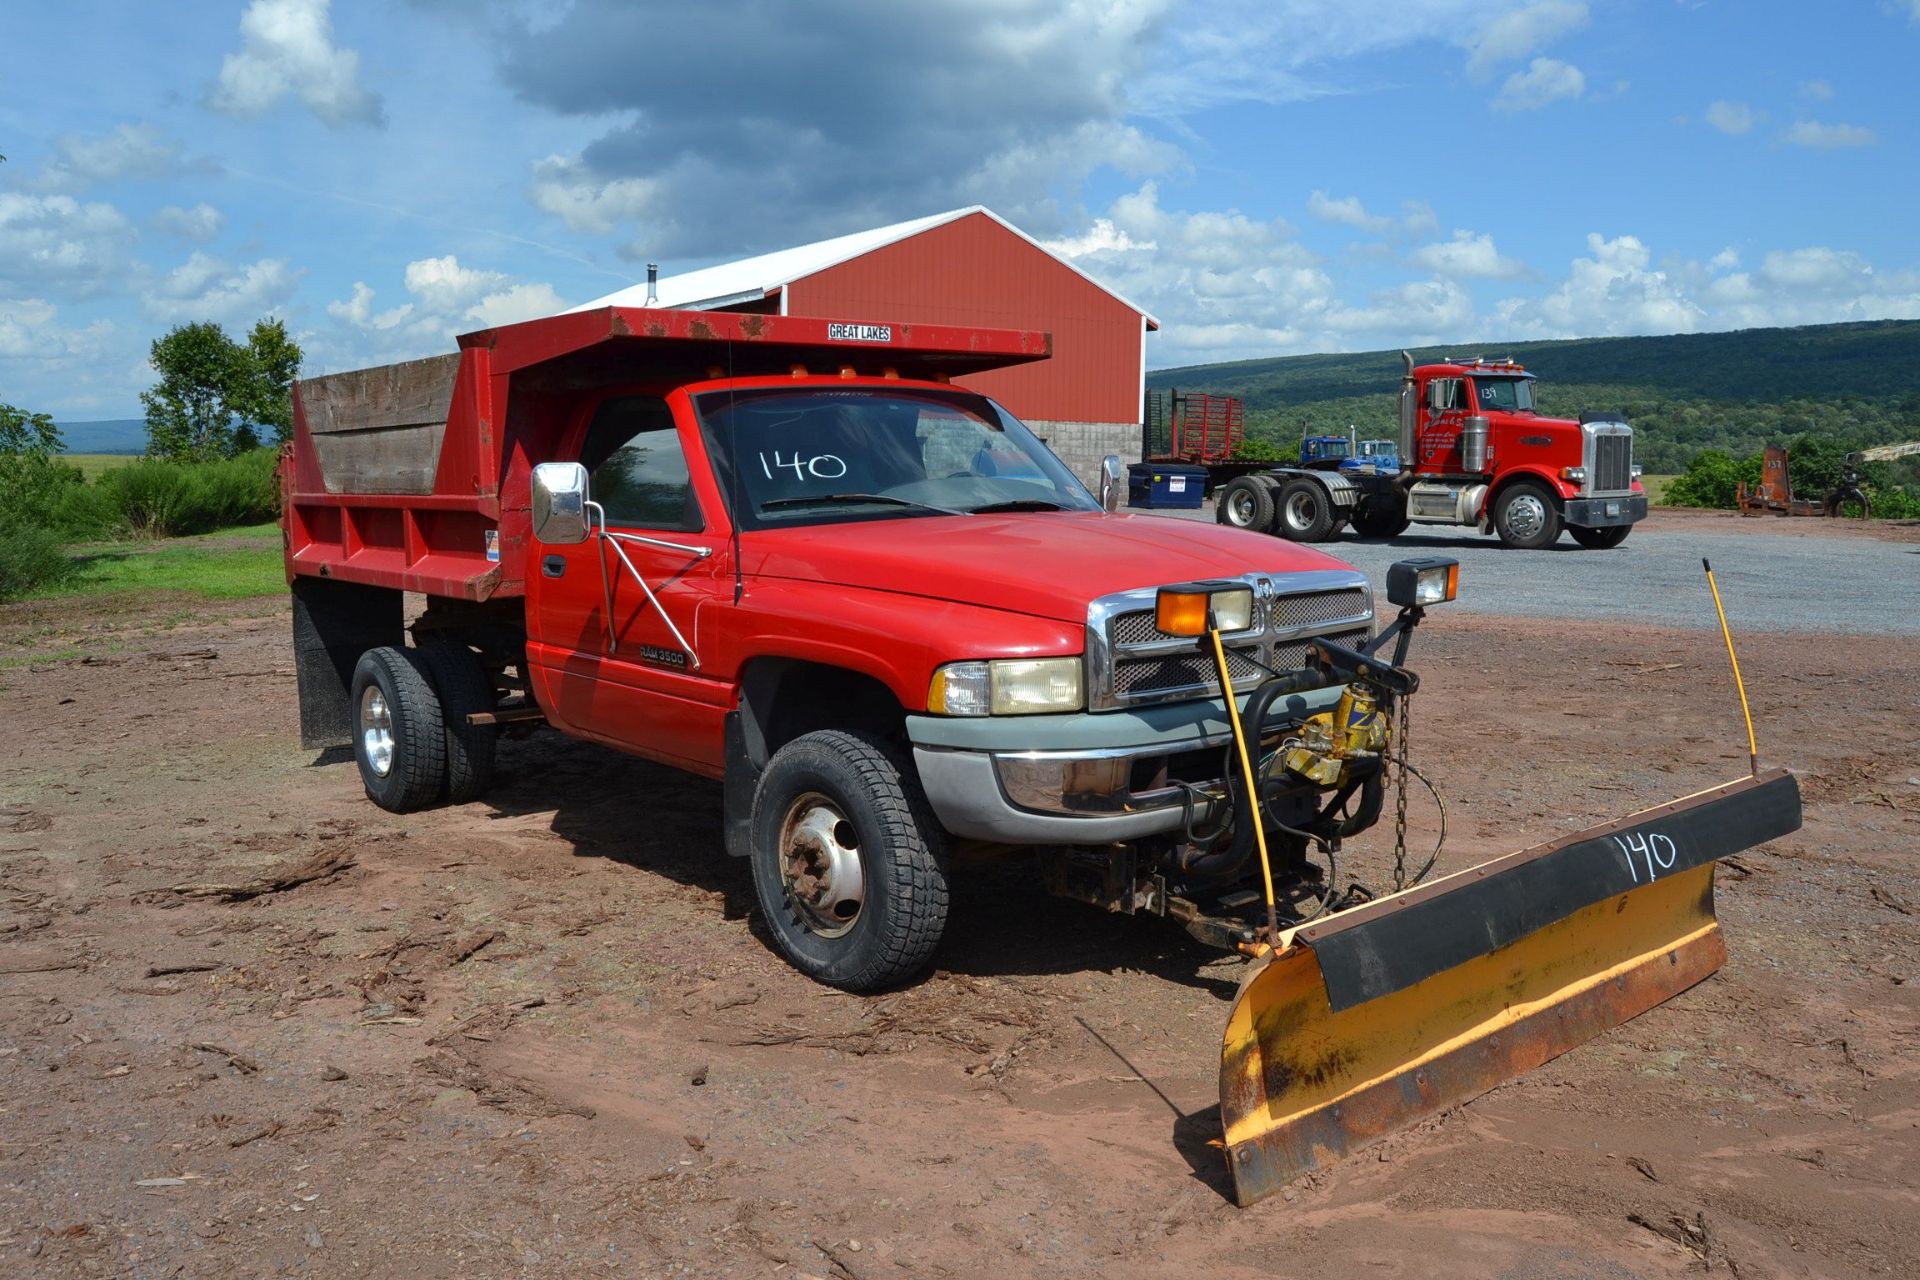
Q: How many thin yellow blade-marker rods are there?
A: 2